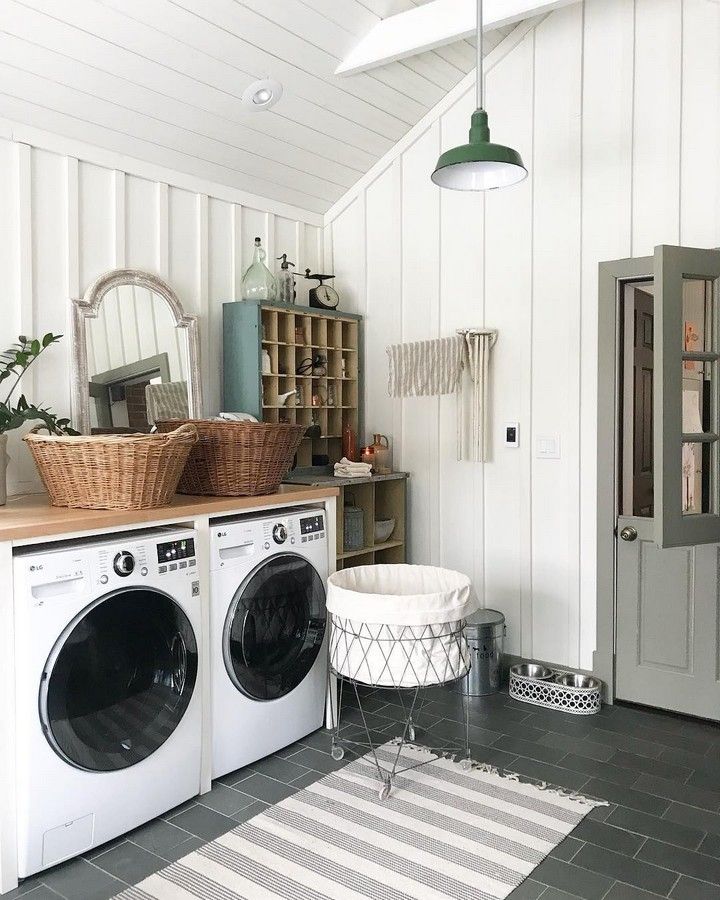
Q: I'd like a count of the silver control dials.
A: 2